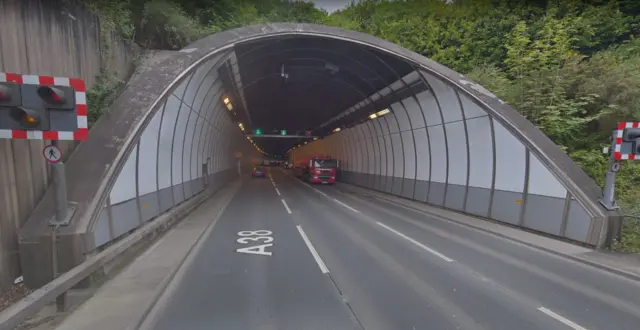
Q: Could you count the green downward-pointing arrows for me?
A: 2